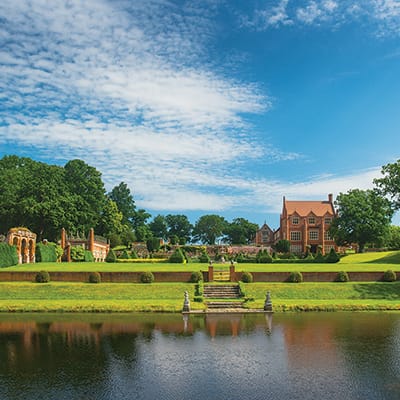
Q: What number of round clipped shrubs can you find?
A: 8